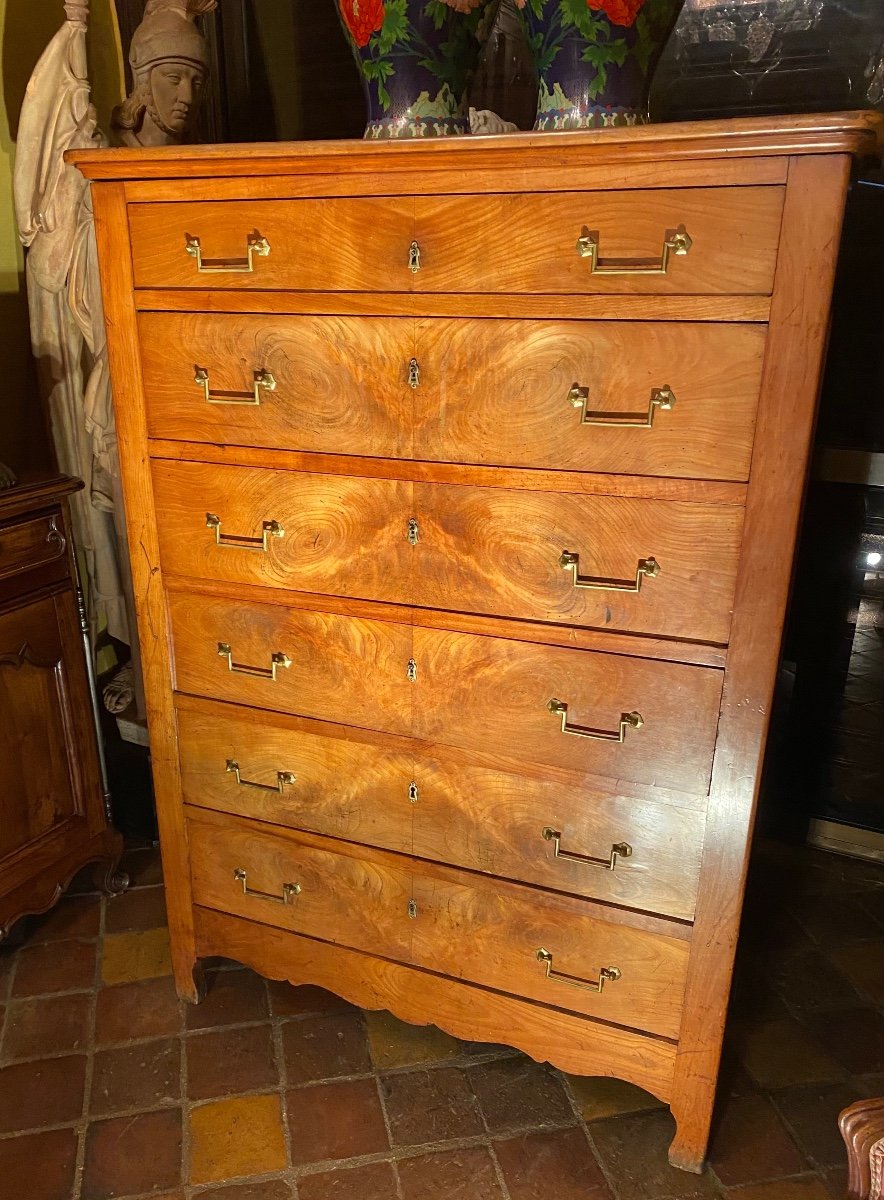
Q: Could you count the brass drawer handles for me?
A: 12